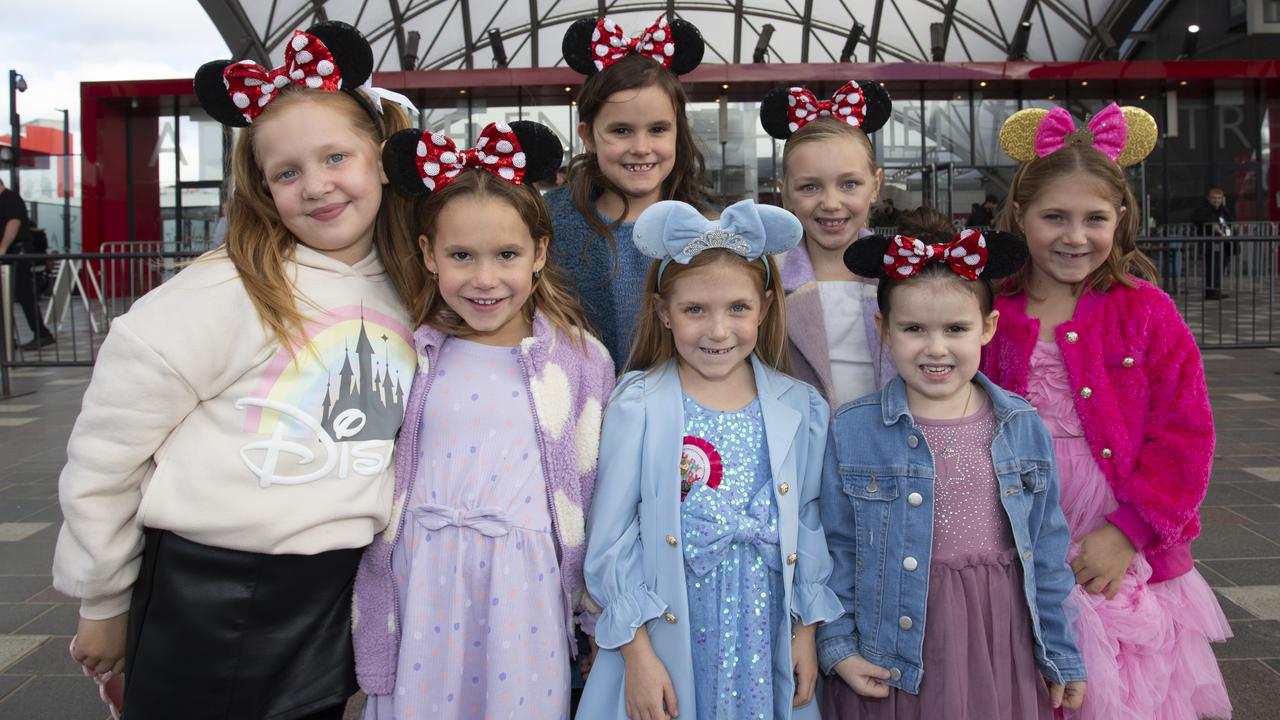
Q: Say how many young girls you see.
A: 7